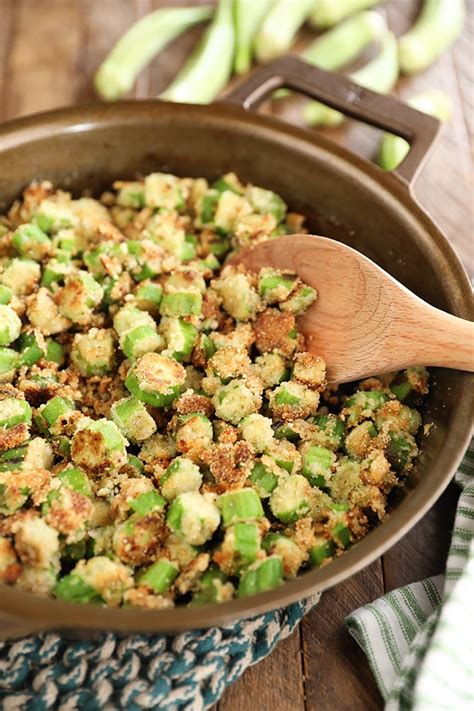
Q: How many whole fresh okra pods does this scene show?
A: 9